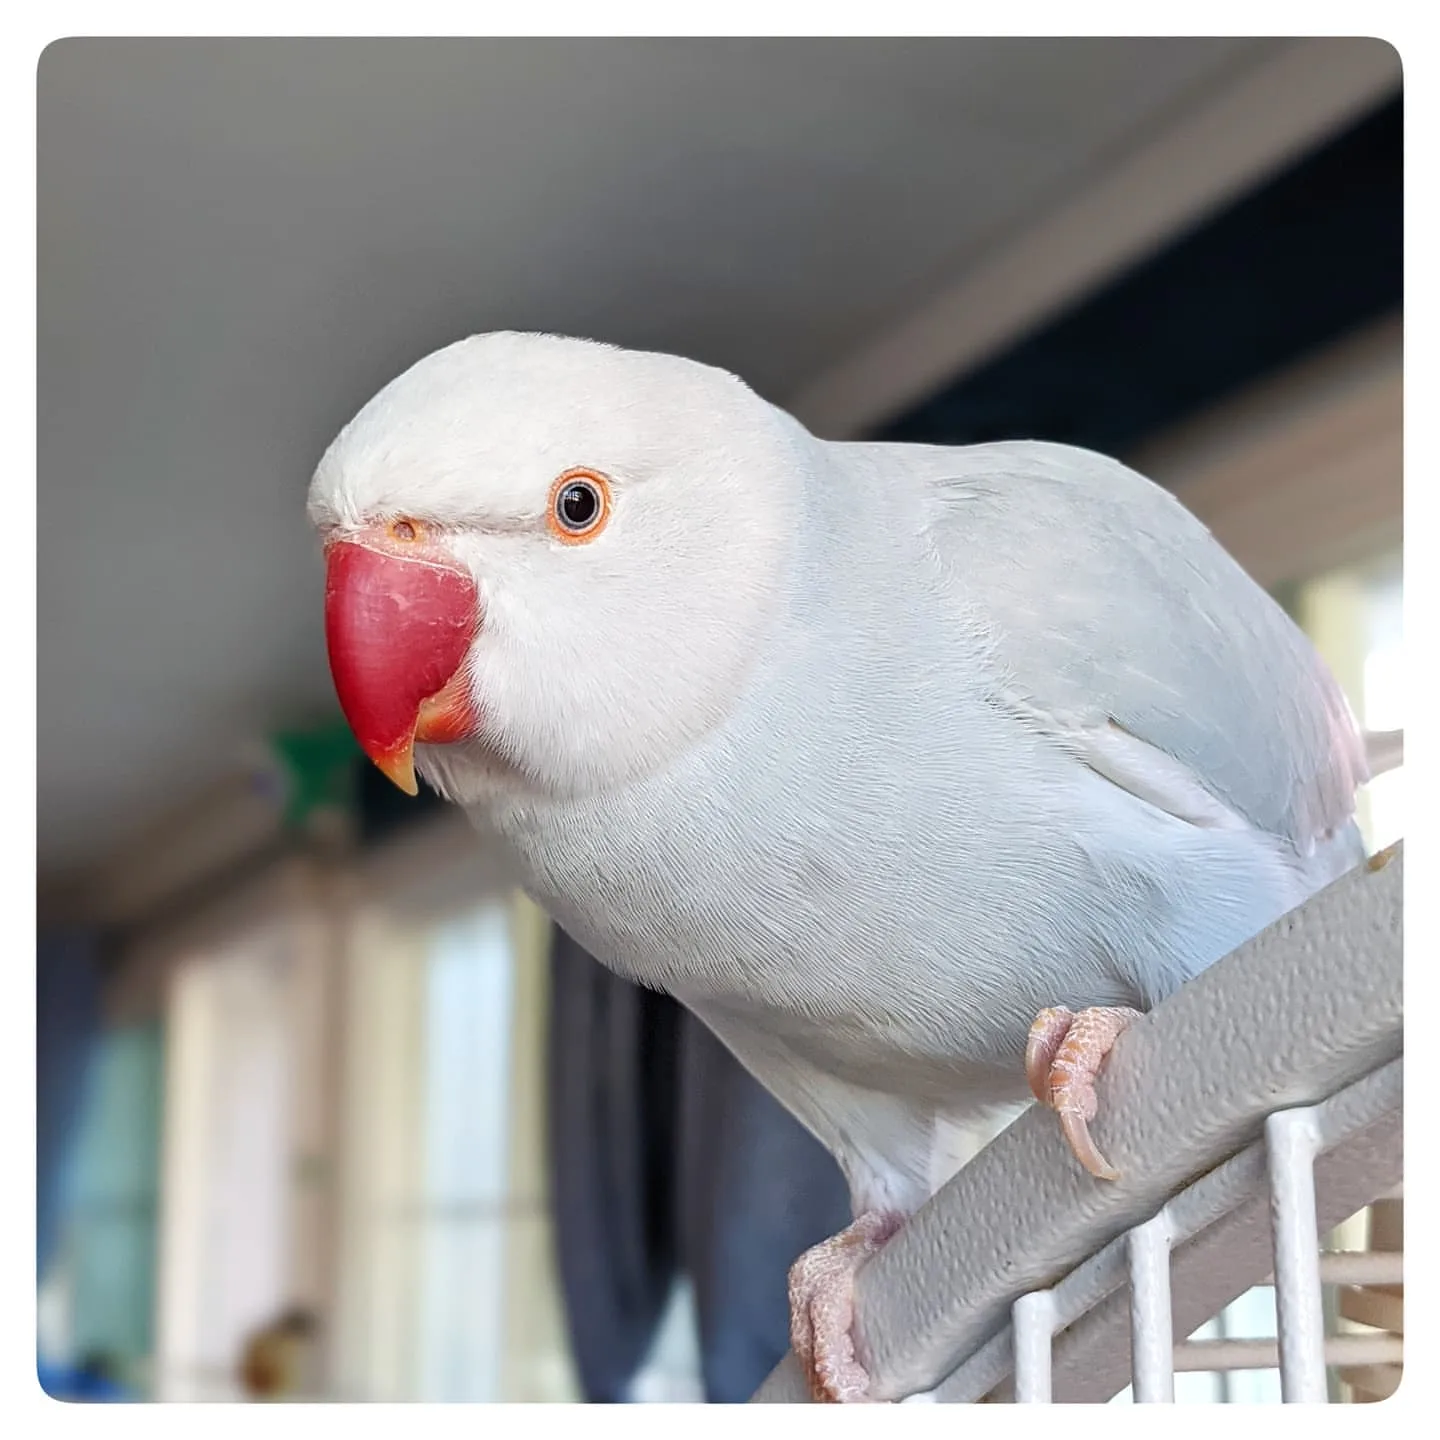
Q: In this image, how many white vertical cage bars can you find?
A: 3